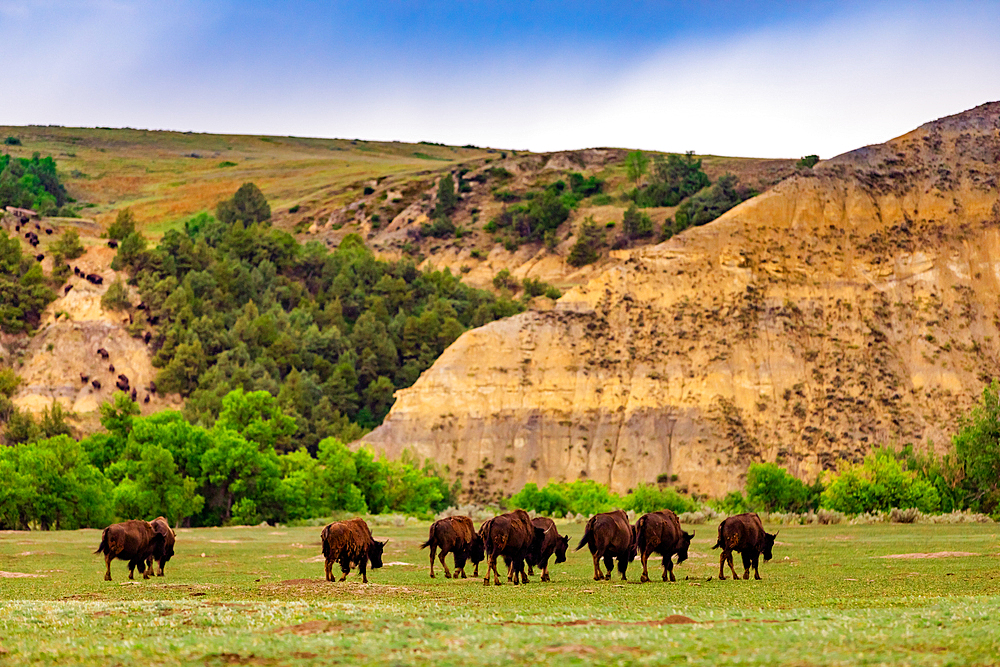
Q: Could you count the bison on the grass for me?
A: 9